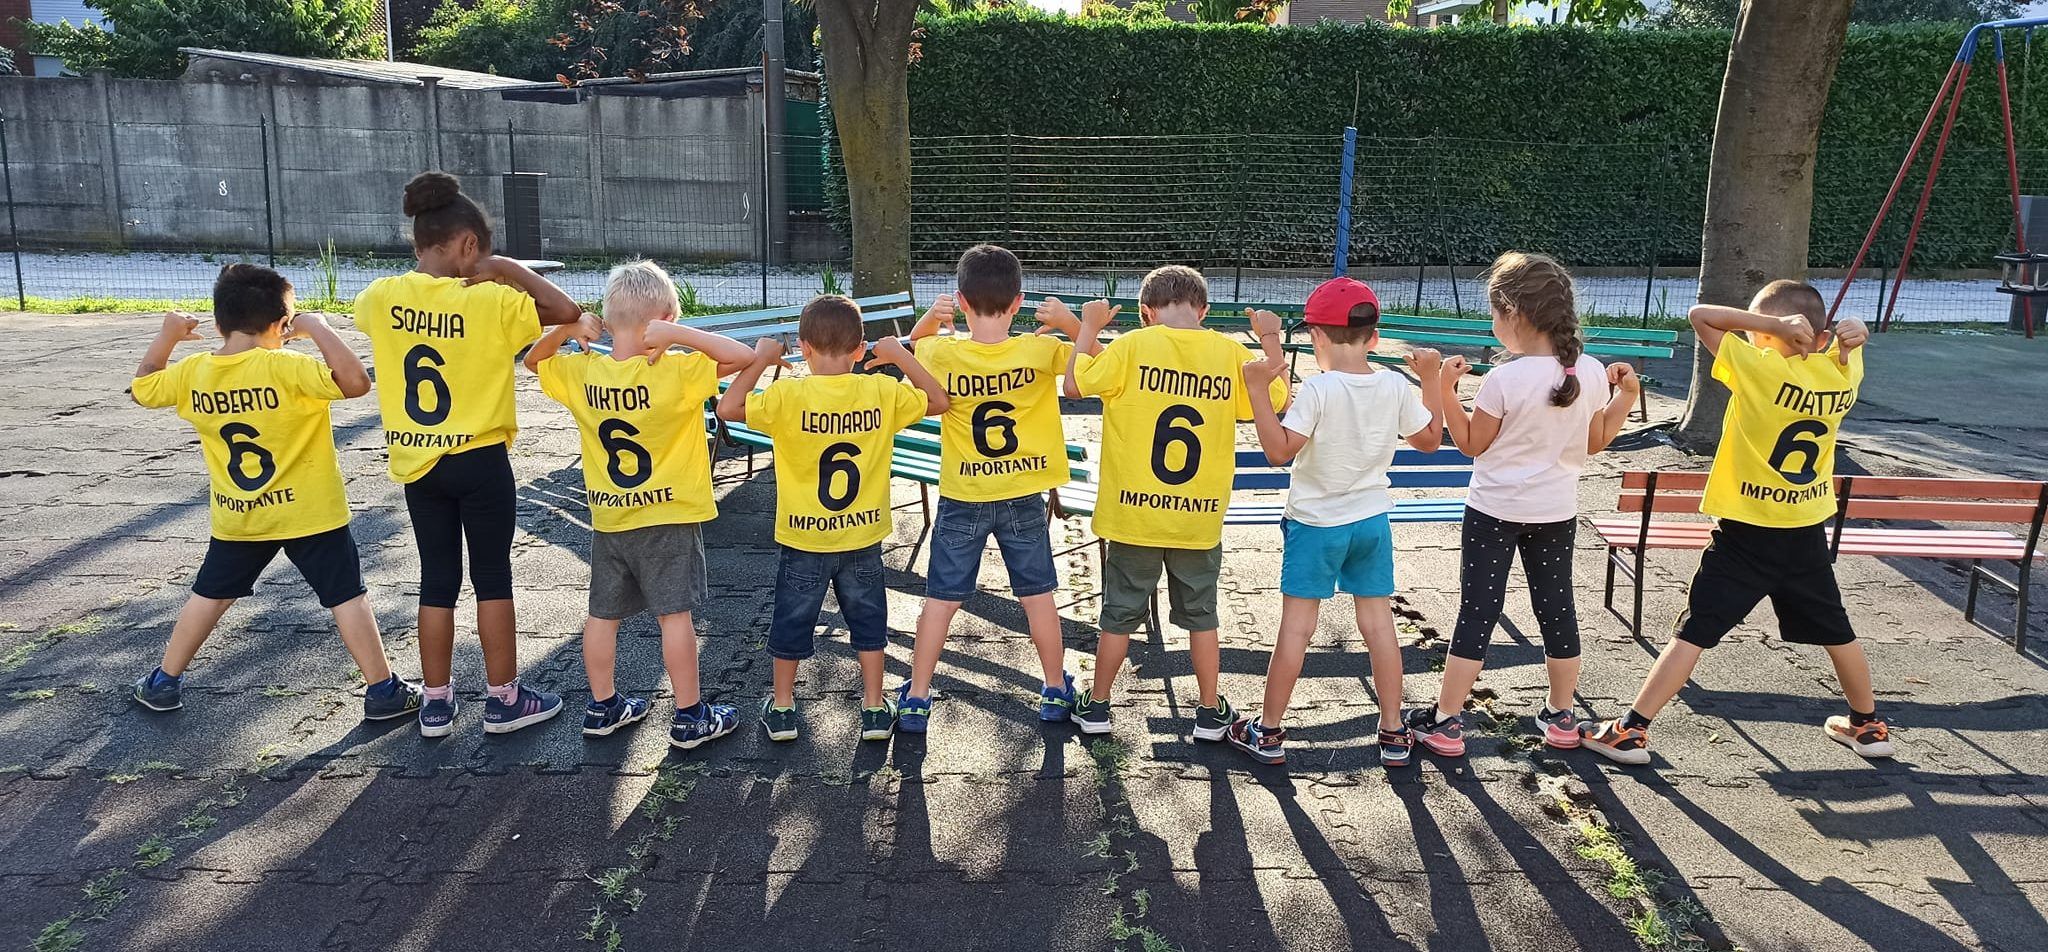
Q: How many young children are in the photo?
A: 9